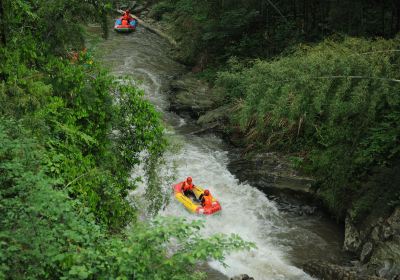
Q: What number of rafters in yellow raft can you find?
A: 2